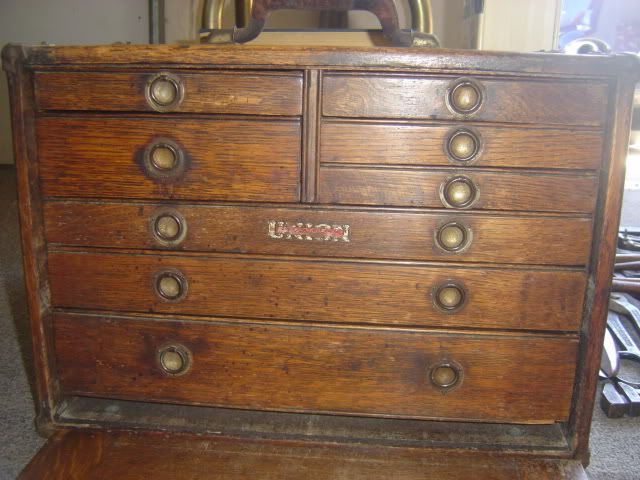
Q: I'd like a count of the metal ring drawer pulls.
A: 11